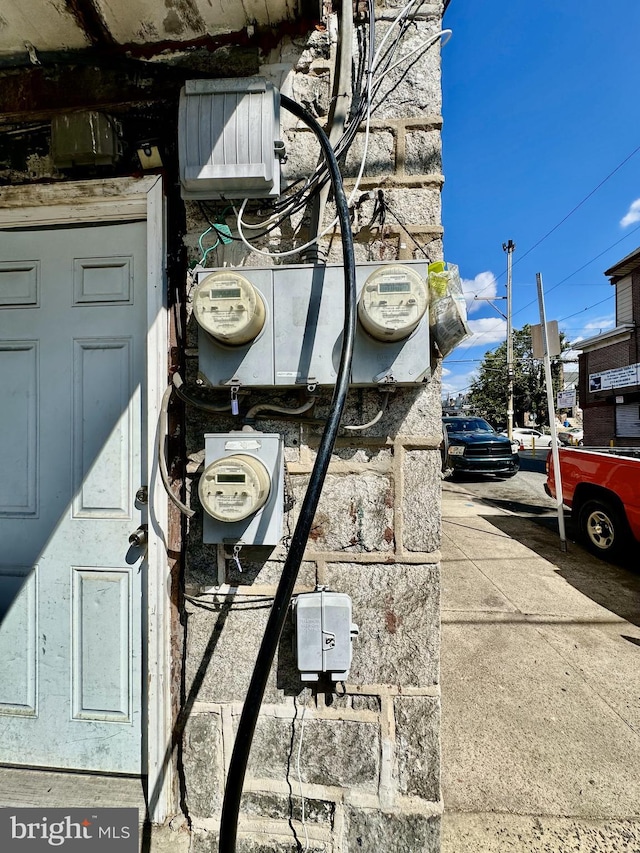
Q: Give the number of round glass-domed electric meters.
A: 3